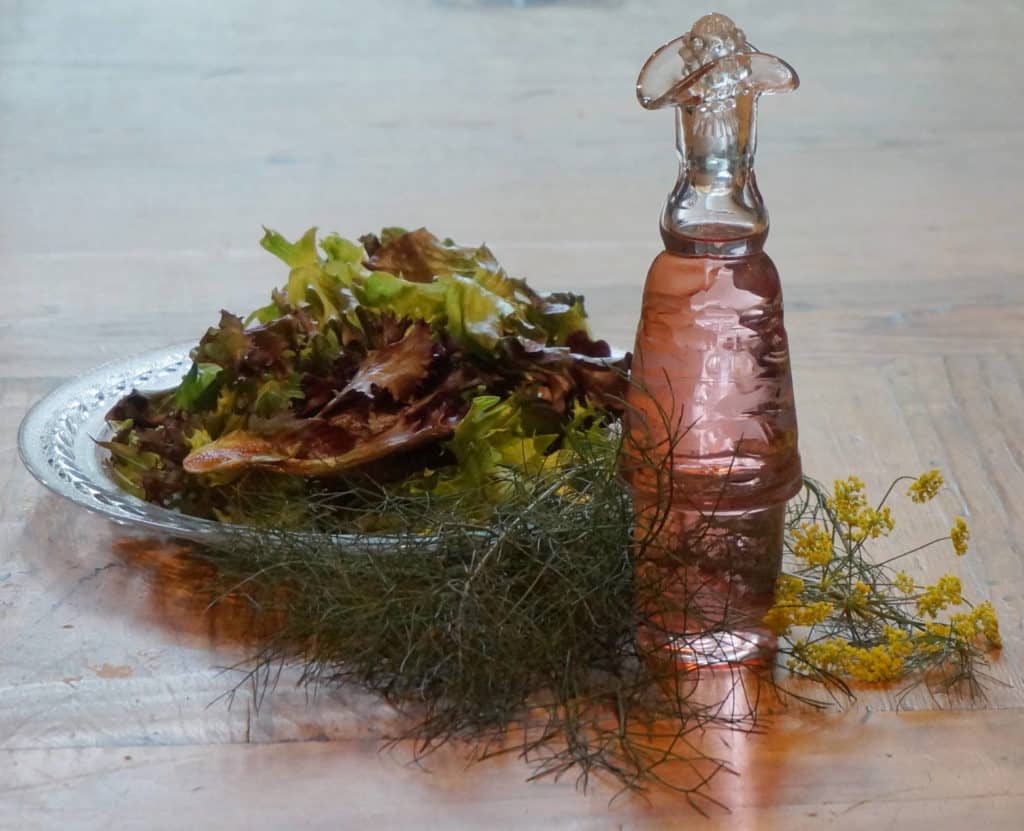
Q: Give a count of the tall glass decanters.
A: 1